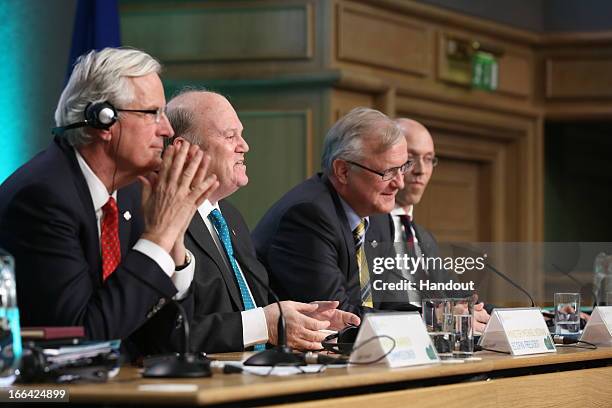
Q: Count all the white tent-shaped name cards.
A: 3